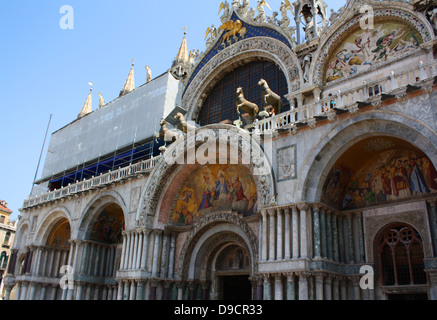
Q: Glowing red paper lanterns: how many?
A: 0